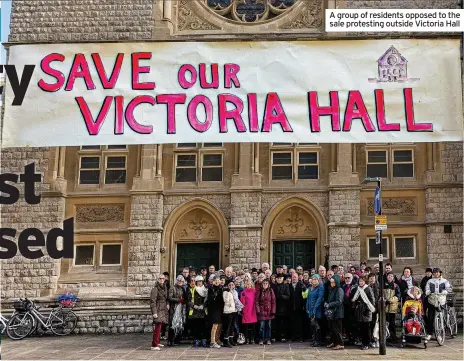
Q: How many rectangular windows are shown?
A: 12